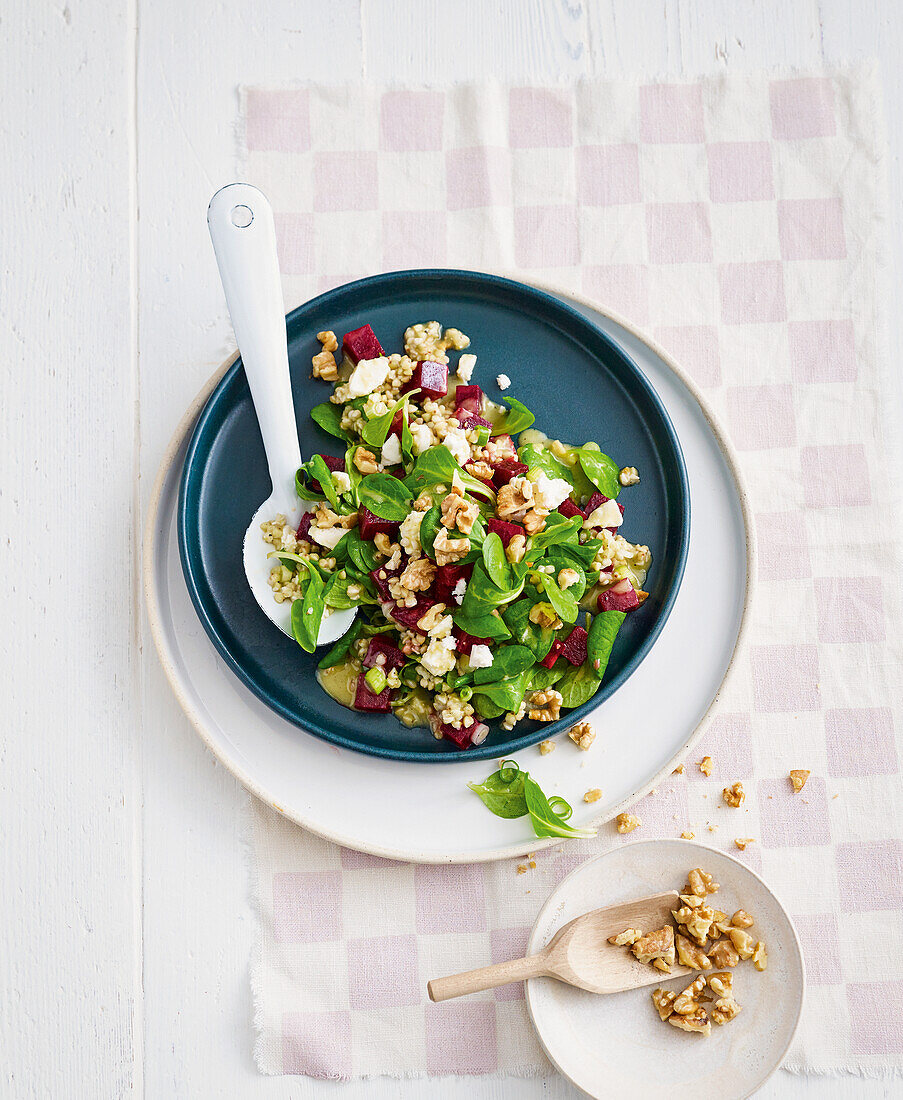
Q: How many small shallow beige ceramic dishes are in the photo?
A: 1